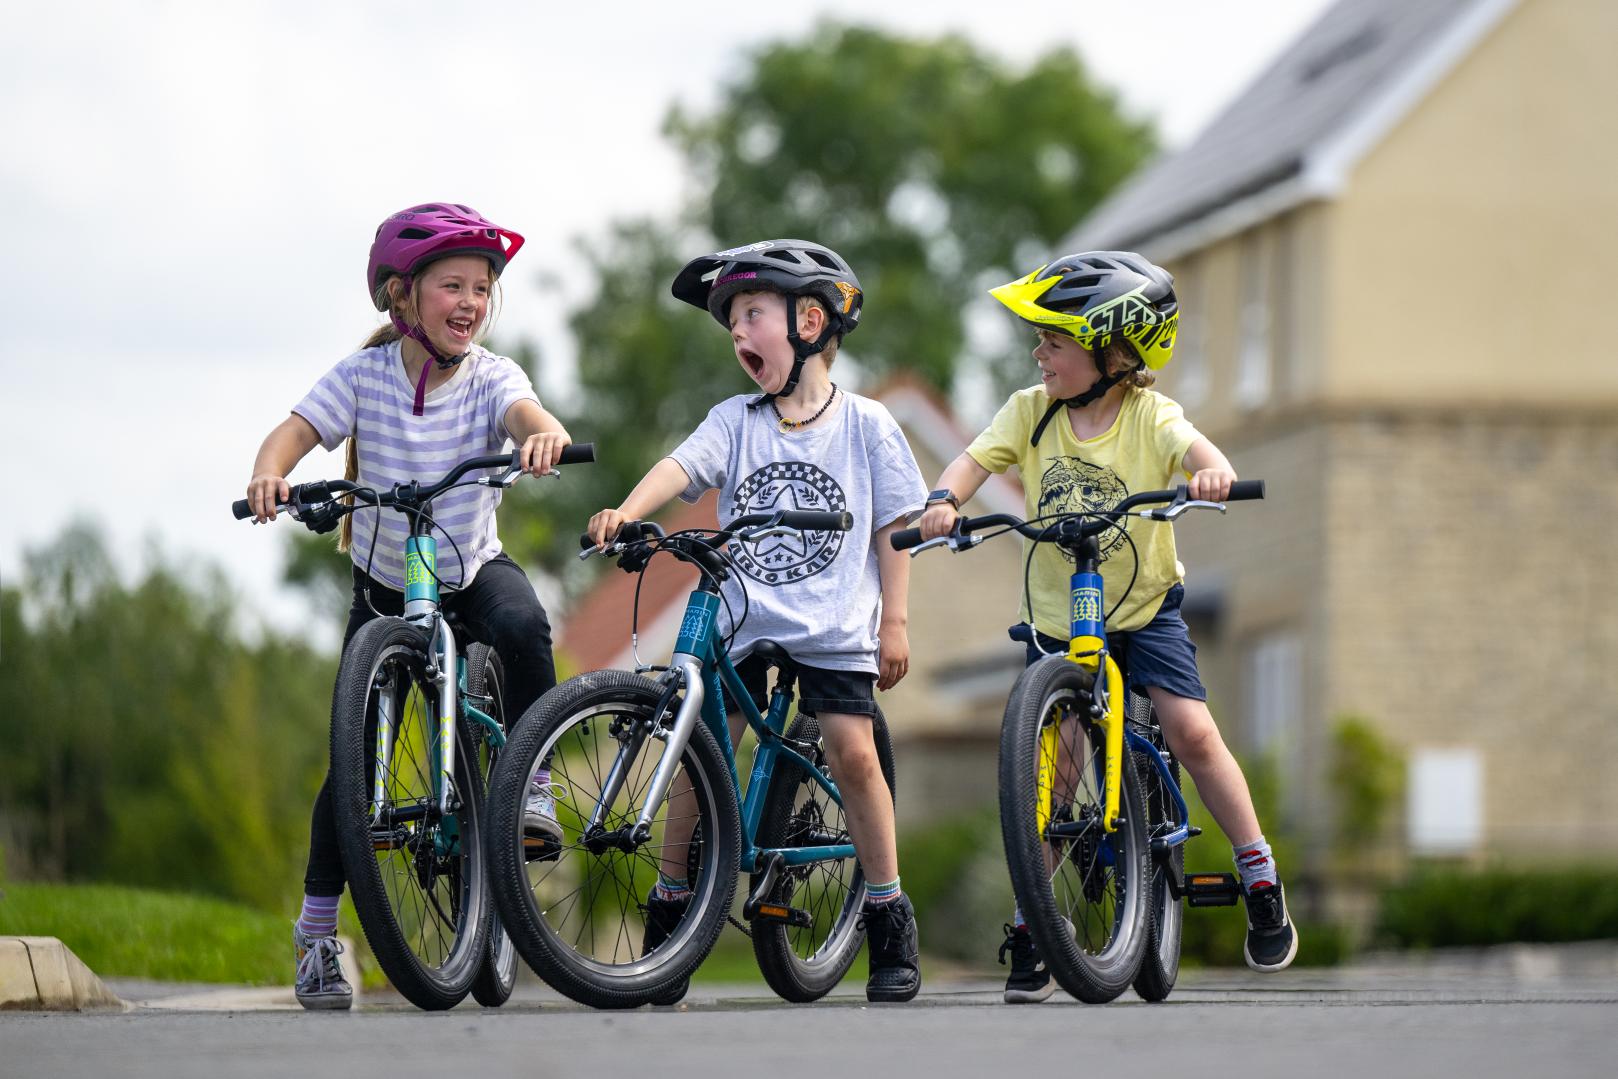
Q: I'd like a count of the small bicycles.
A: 3